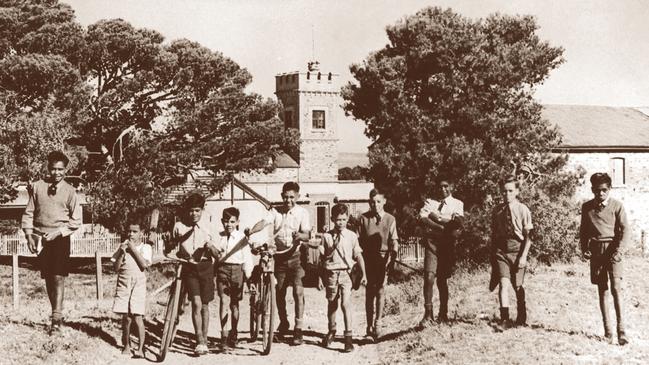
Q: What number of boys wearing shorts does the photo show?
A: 10